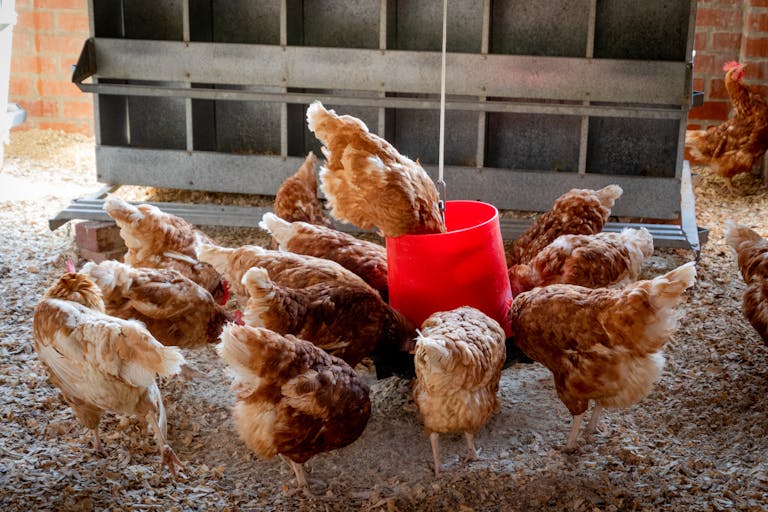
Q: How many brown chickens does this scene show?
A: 15